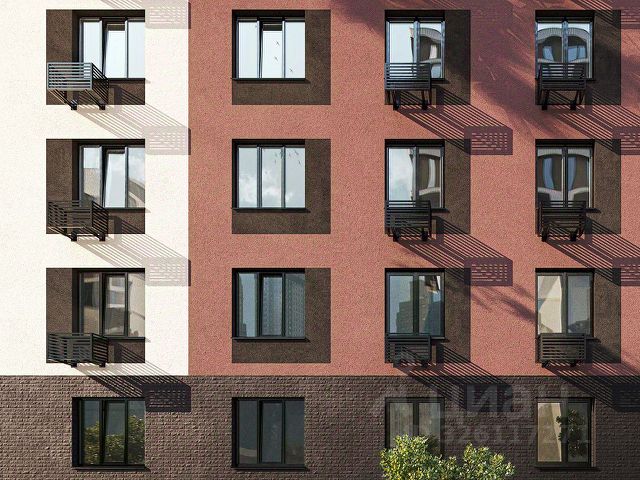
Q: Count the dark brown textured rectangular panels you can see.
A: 12